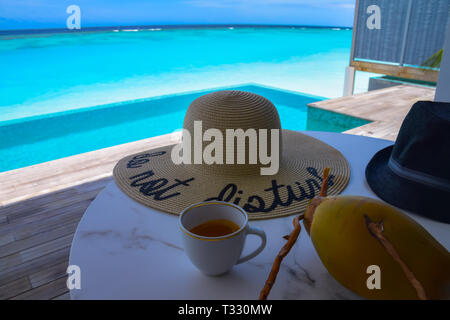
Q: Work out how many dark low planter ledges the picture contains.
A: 1